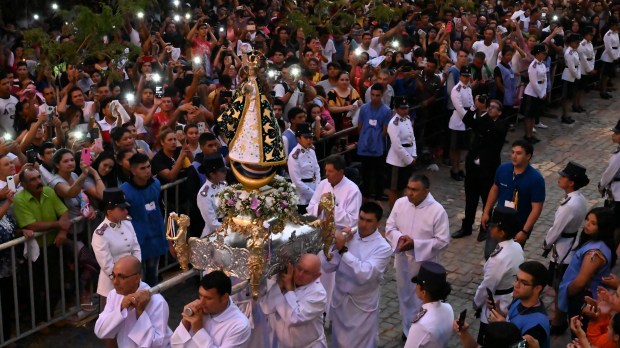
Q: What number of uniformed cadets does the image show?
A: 13